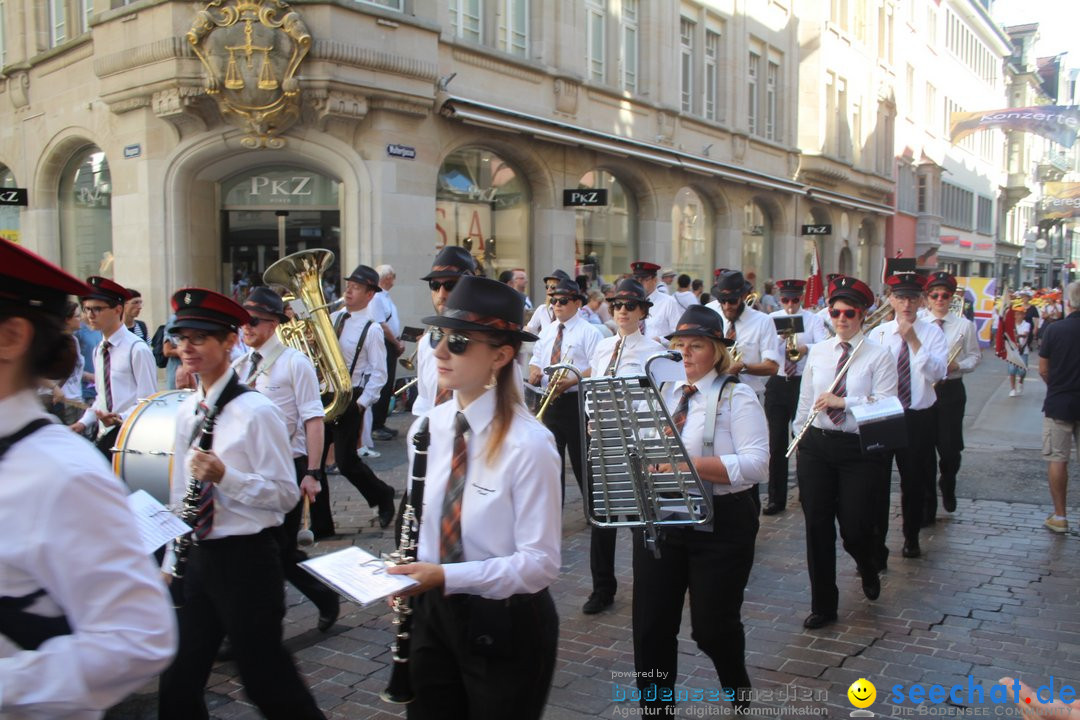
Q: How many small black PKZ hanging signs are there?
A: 3